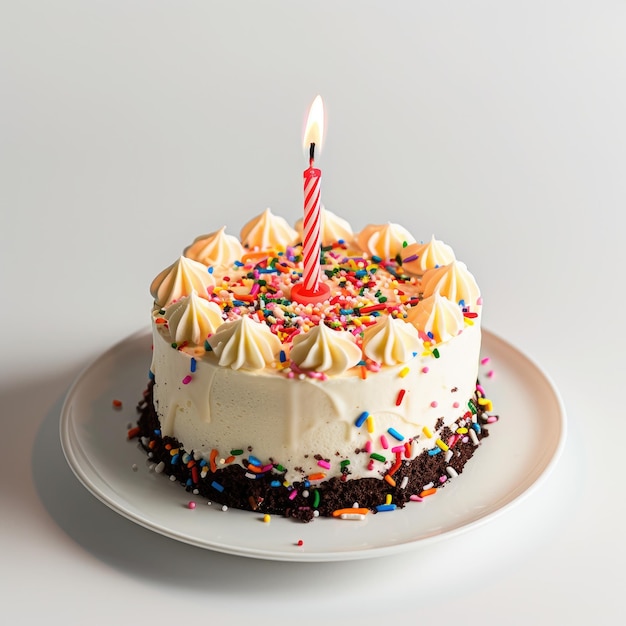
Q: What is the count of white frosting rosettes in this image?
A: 12